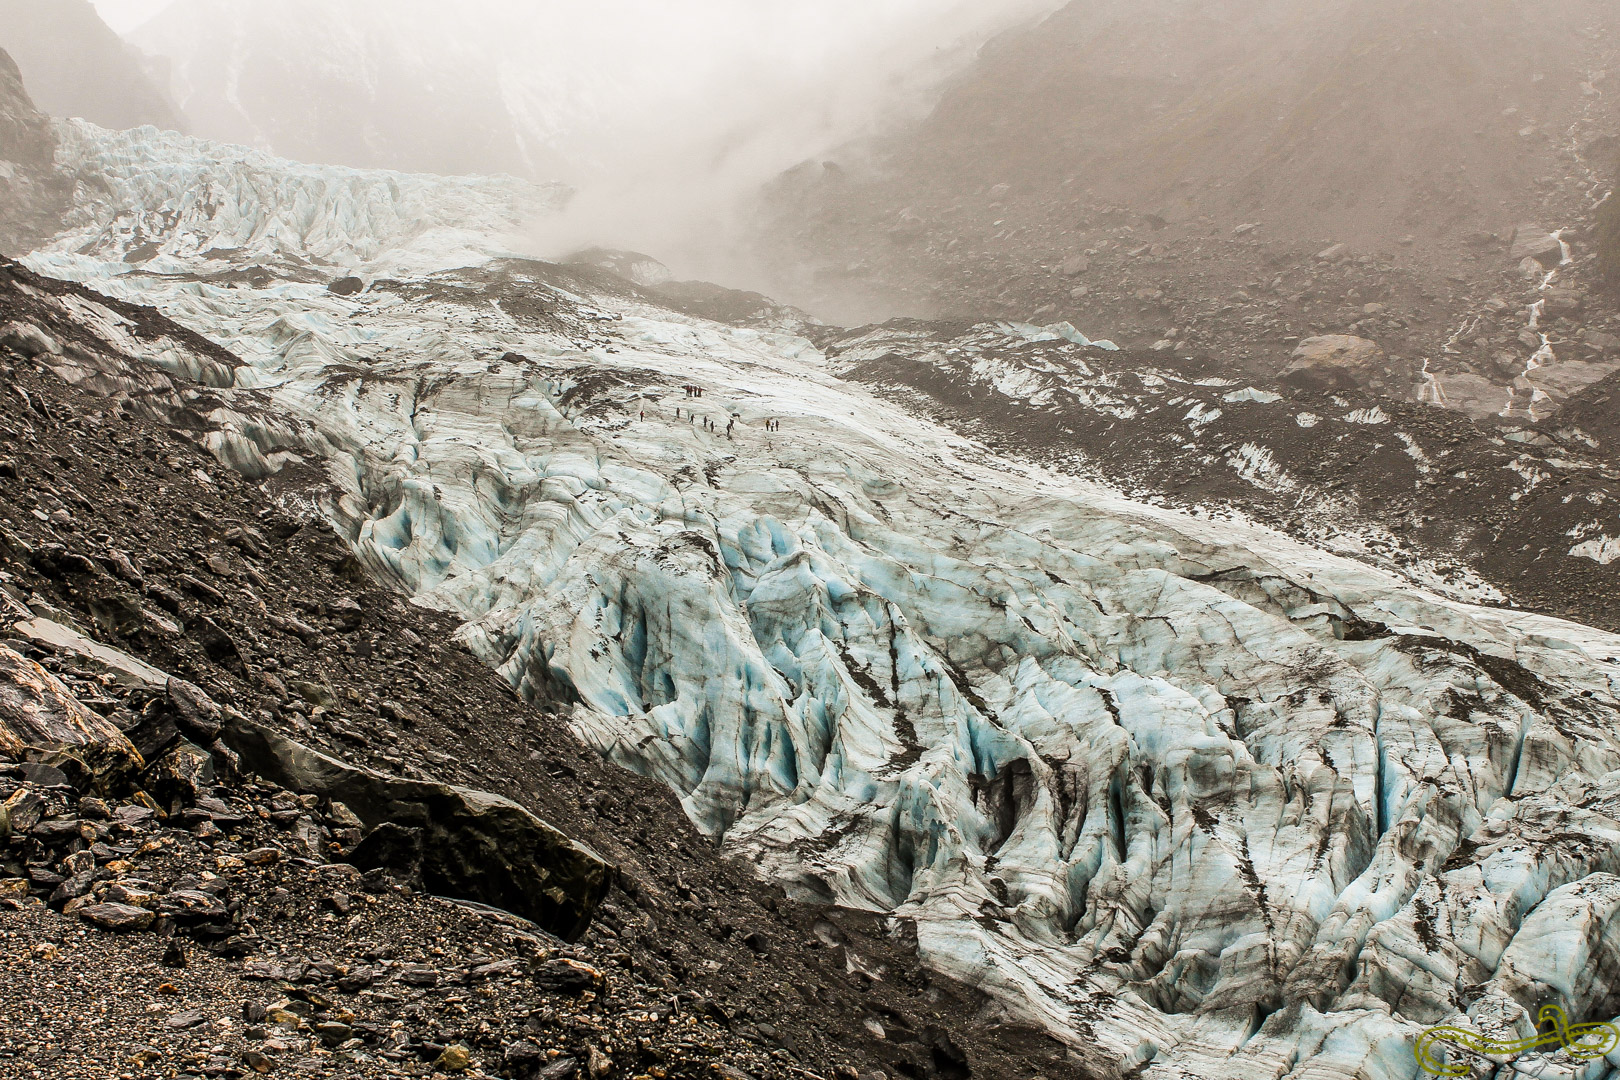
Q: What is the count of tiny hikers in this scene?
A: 14